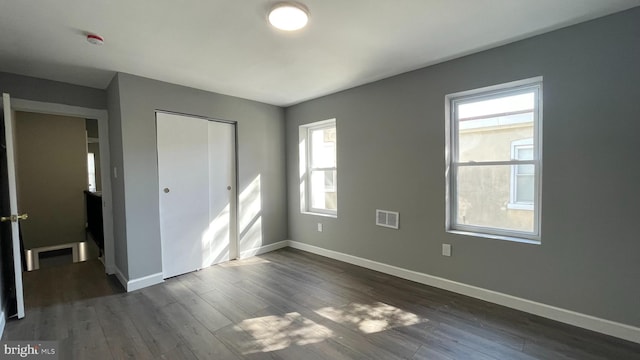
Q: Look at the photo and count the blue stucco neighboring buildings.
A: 0